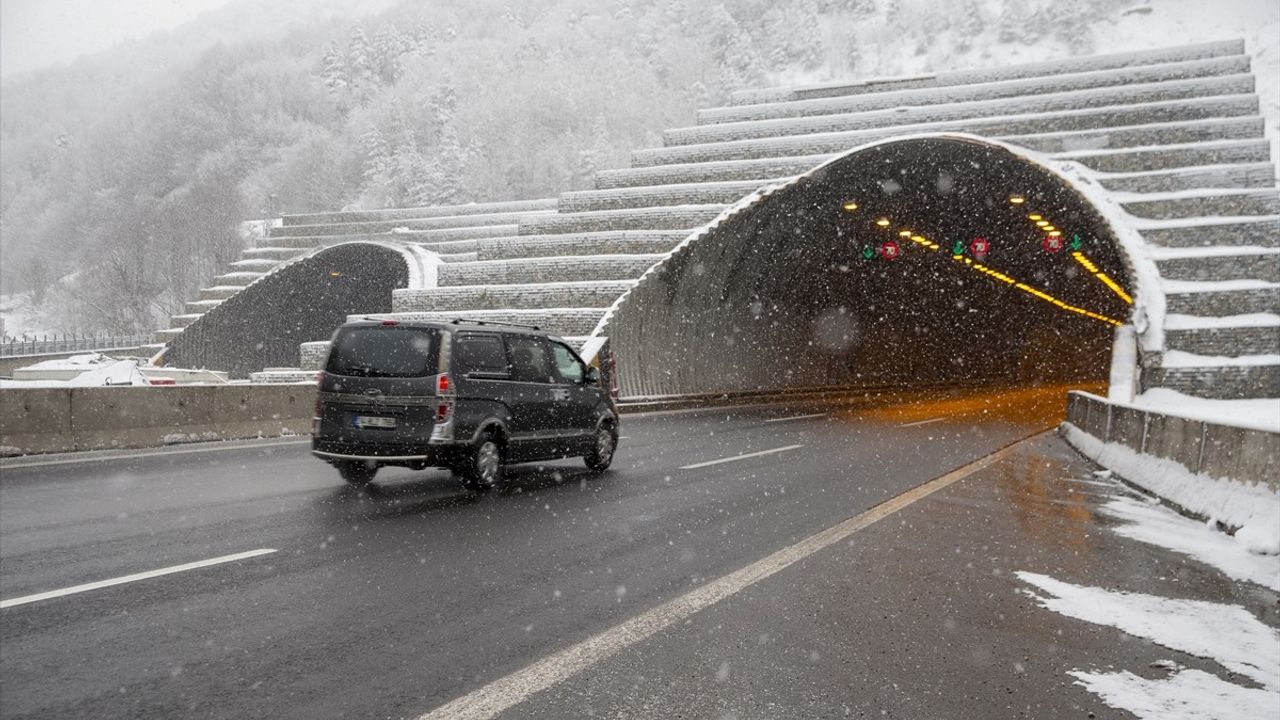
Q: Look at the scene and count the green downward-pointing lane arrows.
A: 3